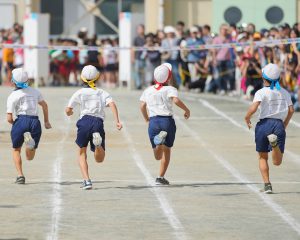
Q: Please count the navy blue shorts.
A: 4